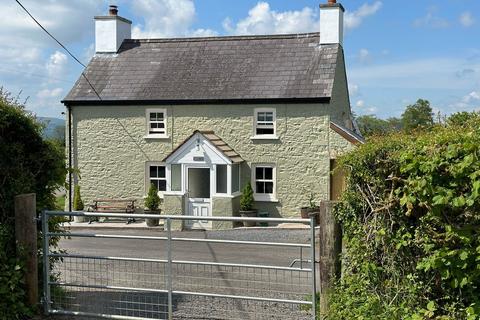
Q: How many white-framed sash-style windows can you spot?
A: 4